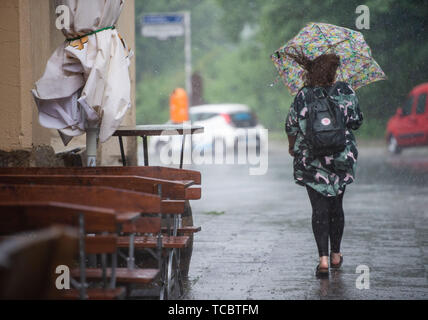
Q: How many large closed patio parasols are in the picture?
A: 1